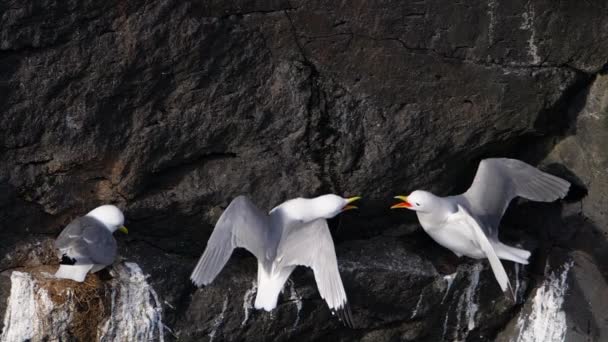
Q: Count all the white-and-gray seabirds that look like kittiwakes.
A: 3